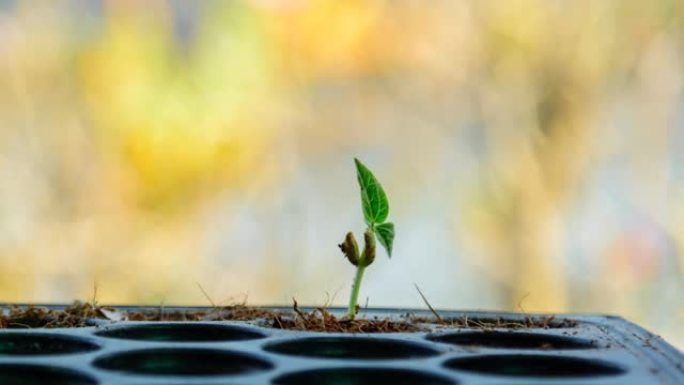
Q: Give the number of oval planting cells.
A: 8